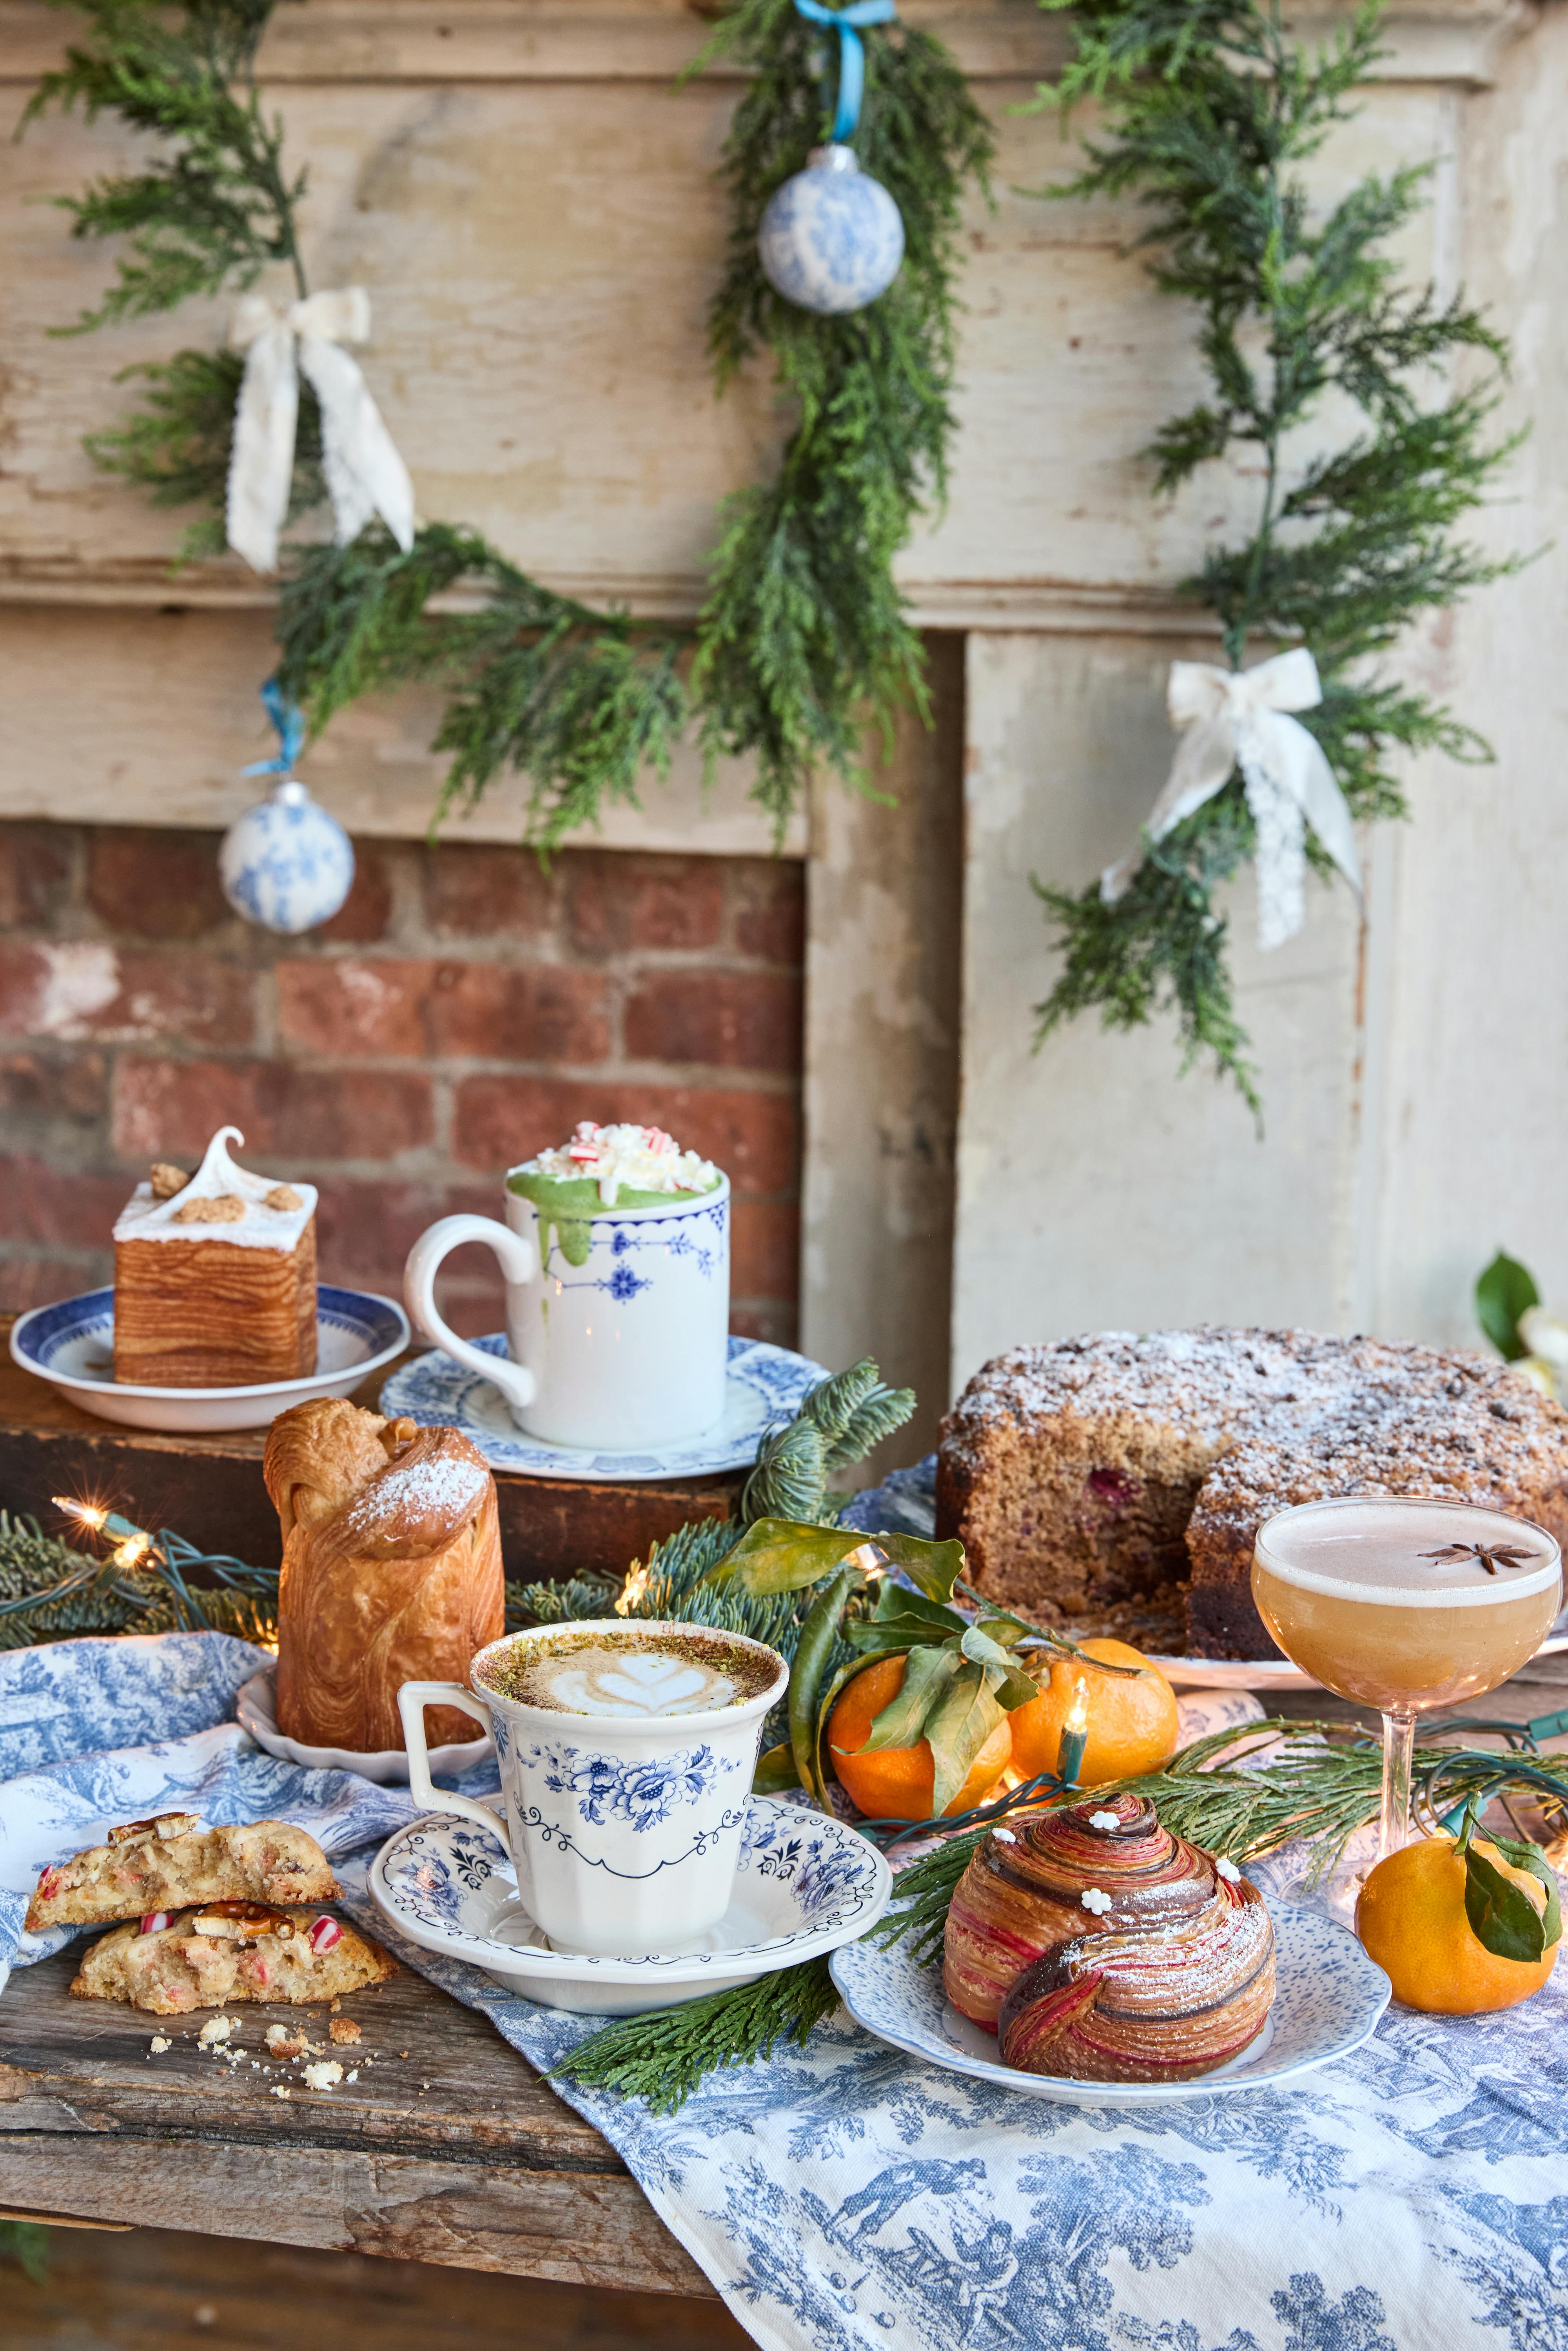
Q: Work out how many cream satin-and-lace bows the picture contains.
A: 2